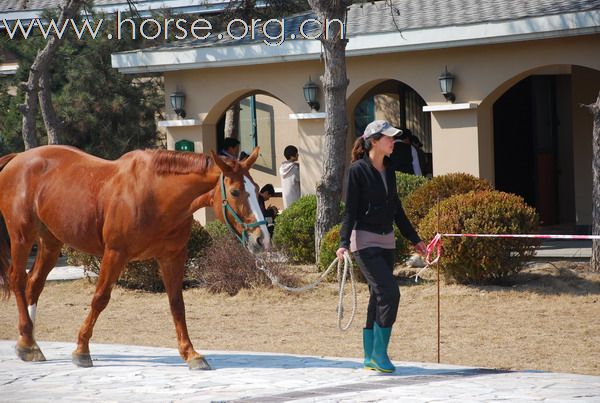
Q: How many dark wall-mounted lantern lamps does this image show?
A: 3